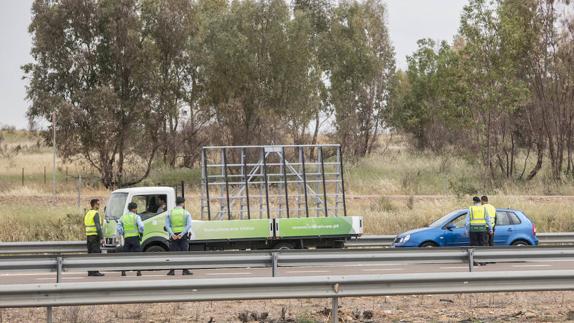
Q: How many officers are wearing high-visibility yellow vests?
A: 5